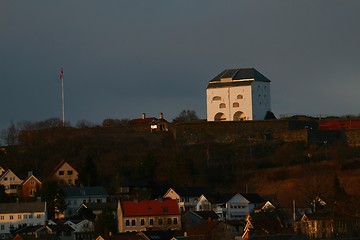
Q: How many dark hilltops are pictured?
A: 1